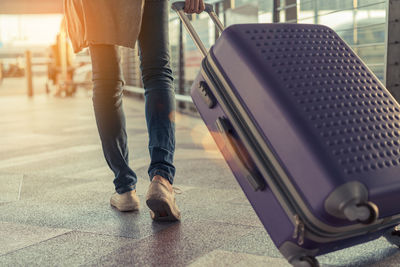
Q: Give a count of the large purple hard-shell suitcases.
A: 1